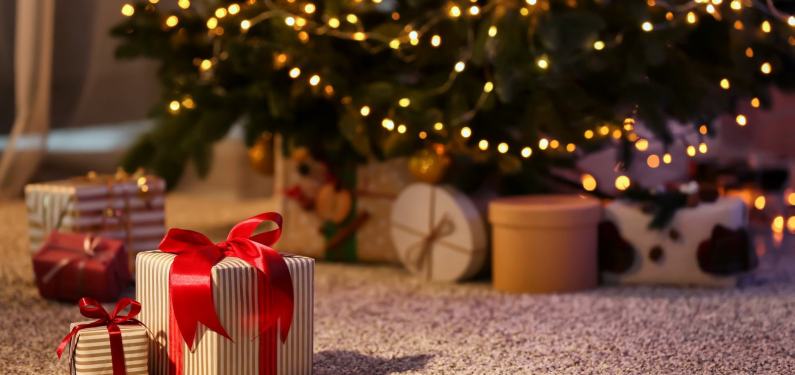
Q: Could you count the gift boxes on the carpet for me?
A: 8